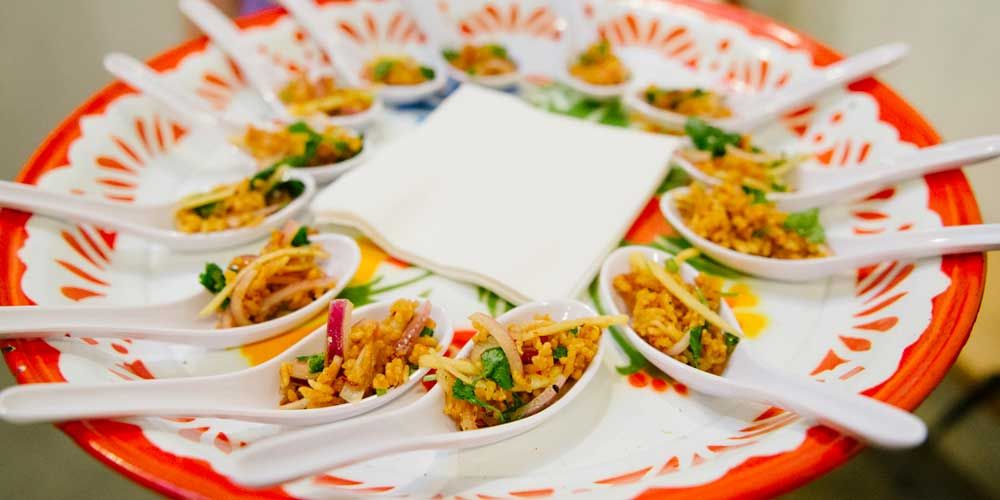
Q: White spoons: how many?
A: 13